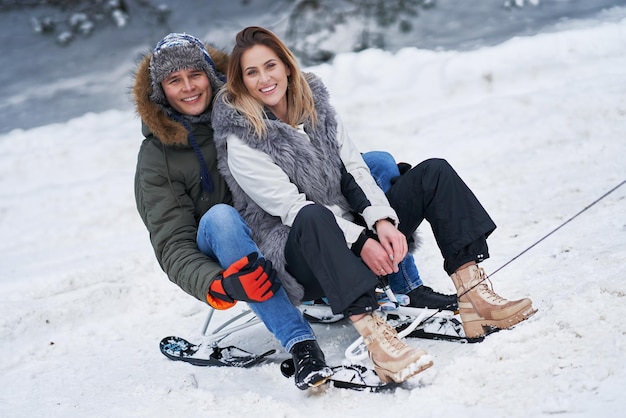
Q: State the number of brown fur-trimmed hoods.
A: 1